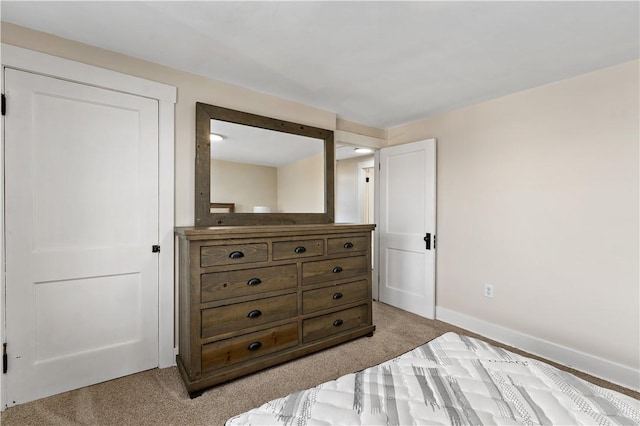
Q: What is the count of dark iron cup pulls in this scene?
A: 9